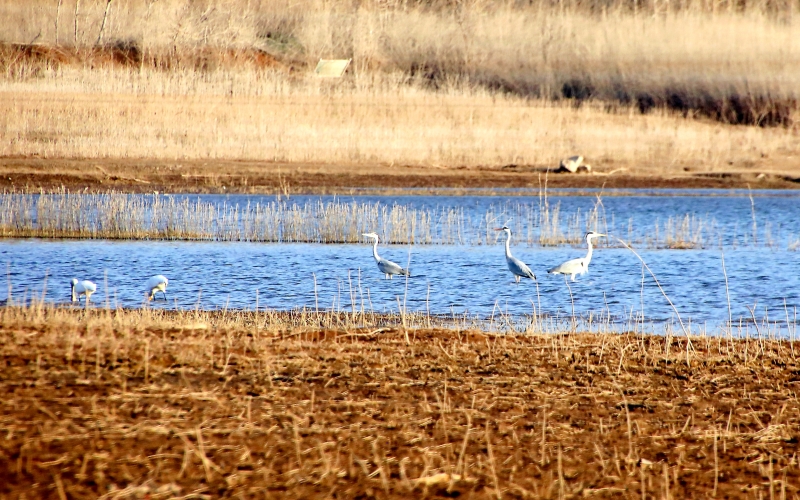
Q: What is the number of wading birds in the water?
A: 5